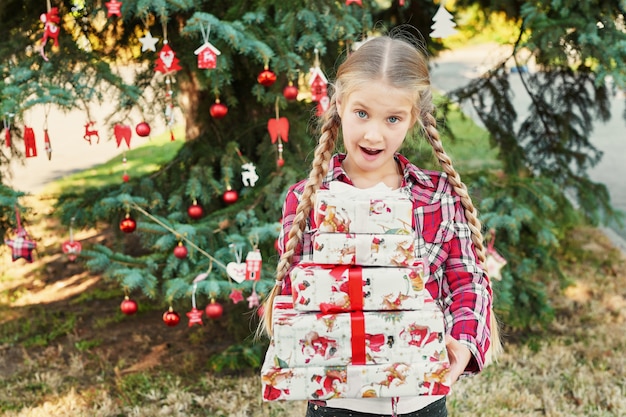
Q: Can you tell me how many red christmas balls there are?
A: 11